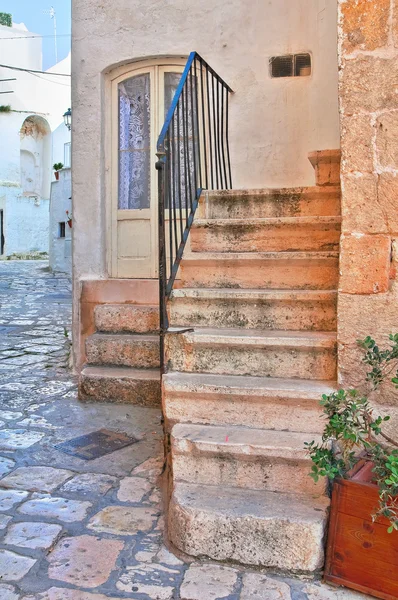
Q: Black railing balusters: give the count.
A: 13